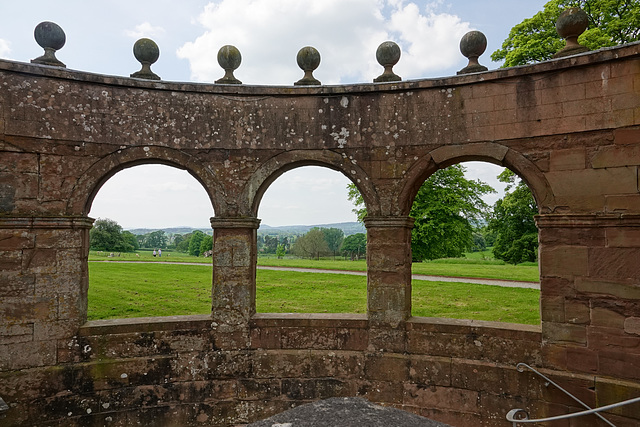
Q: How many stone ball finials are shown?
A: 7